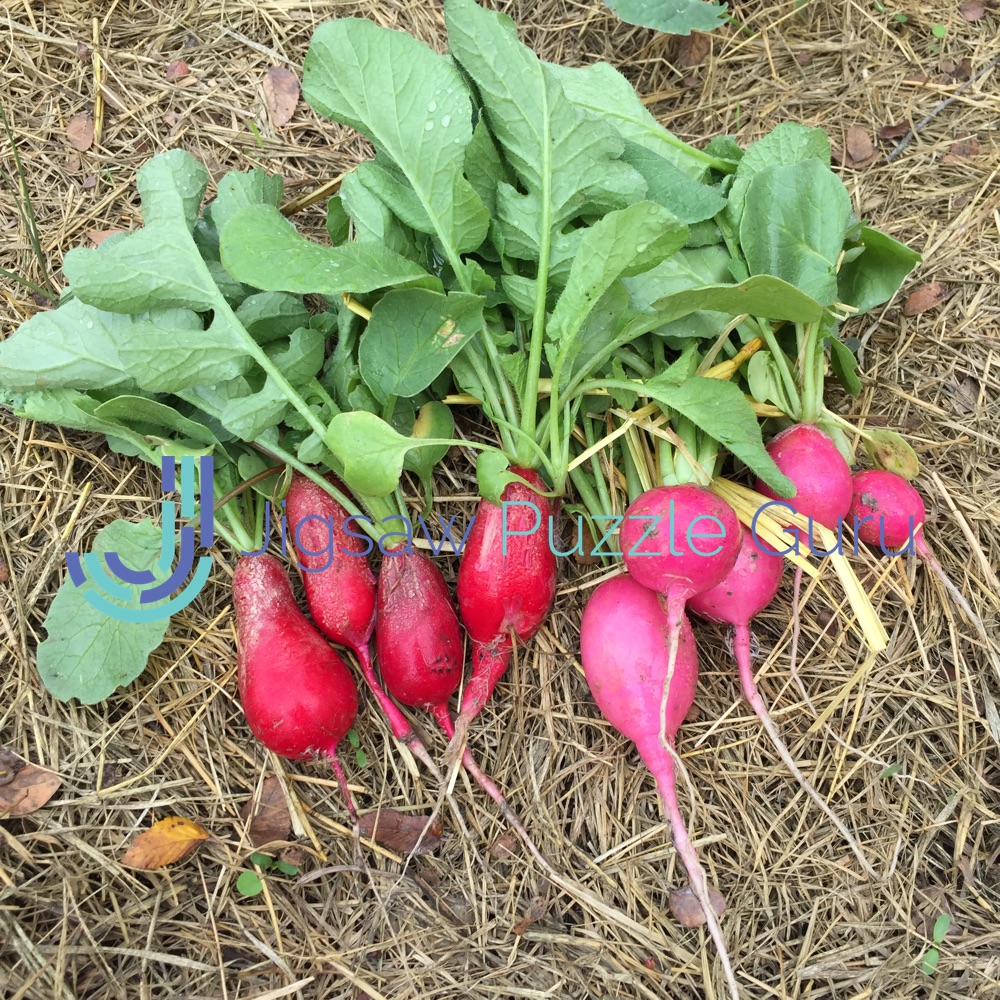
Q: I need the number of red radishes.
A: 4